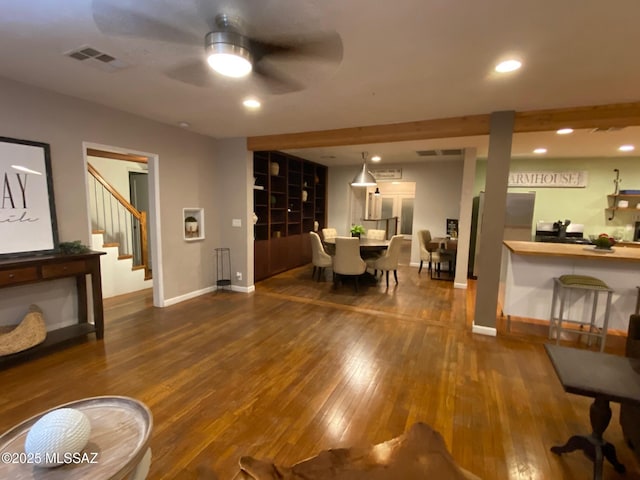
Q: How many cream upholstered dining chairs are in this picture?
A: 6